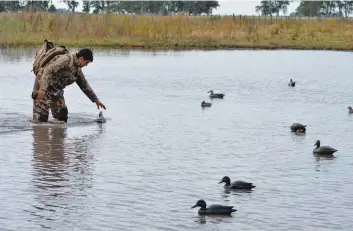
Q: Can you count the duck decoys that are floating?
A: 9